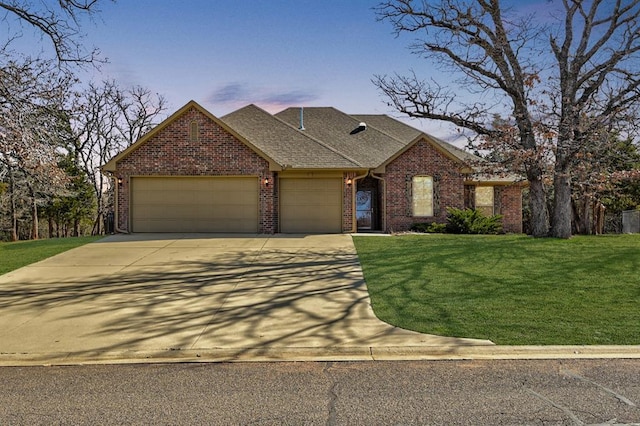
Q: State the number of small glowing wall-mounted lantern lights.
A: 3